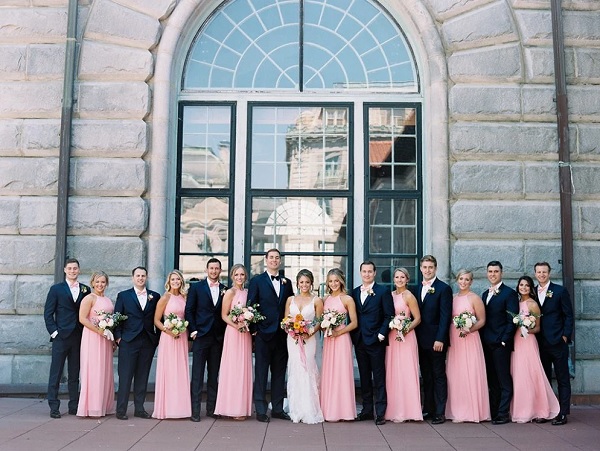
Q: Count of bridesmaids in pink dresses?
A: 7